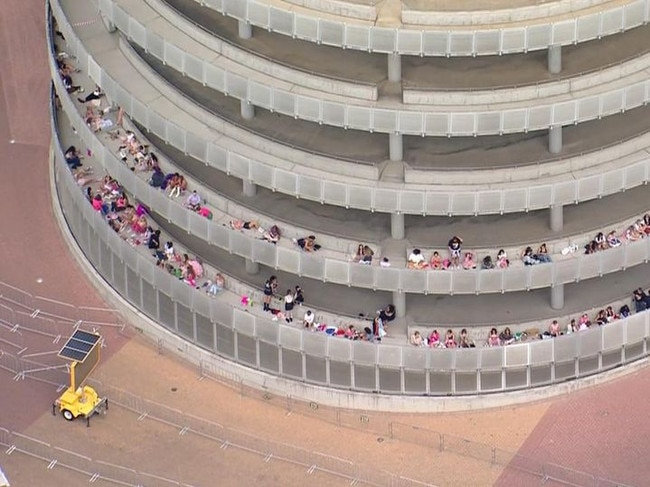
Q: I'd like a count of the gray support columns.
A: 12